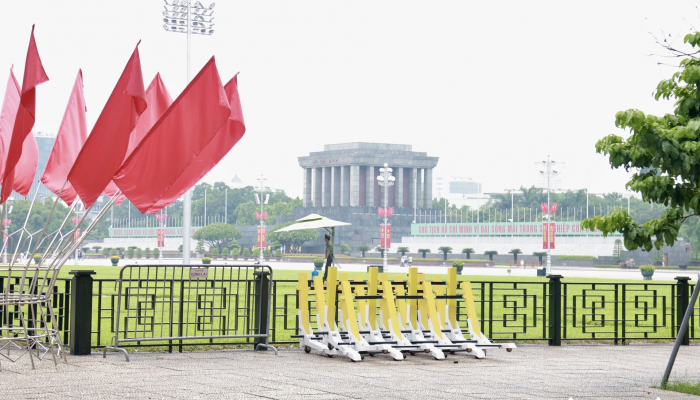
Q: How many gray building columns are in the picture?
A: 11